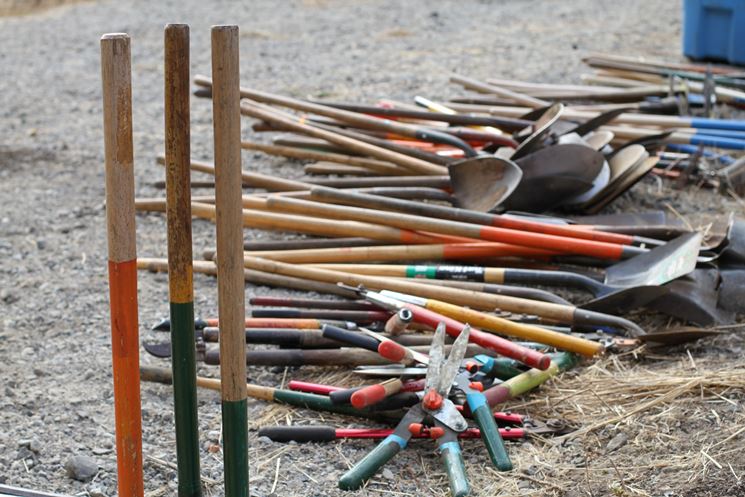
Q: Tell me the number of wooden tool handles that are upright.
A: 3